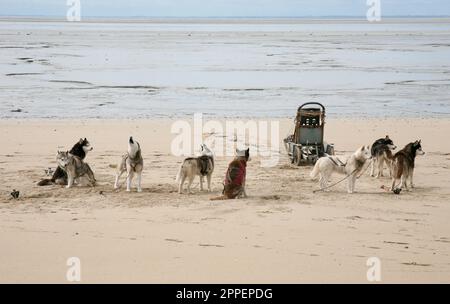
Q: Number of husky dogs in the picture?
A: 8